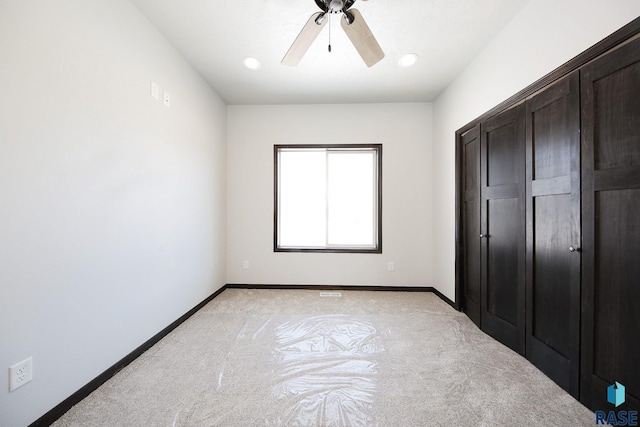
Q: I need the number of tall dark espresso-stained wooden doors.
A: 4